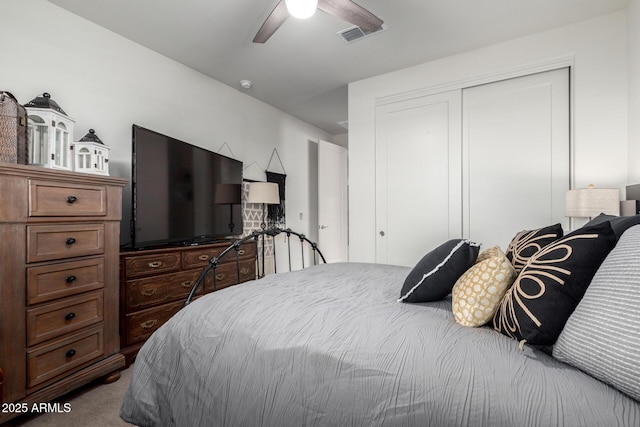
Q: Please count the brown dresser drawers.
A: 11